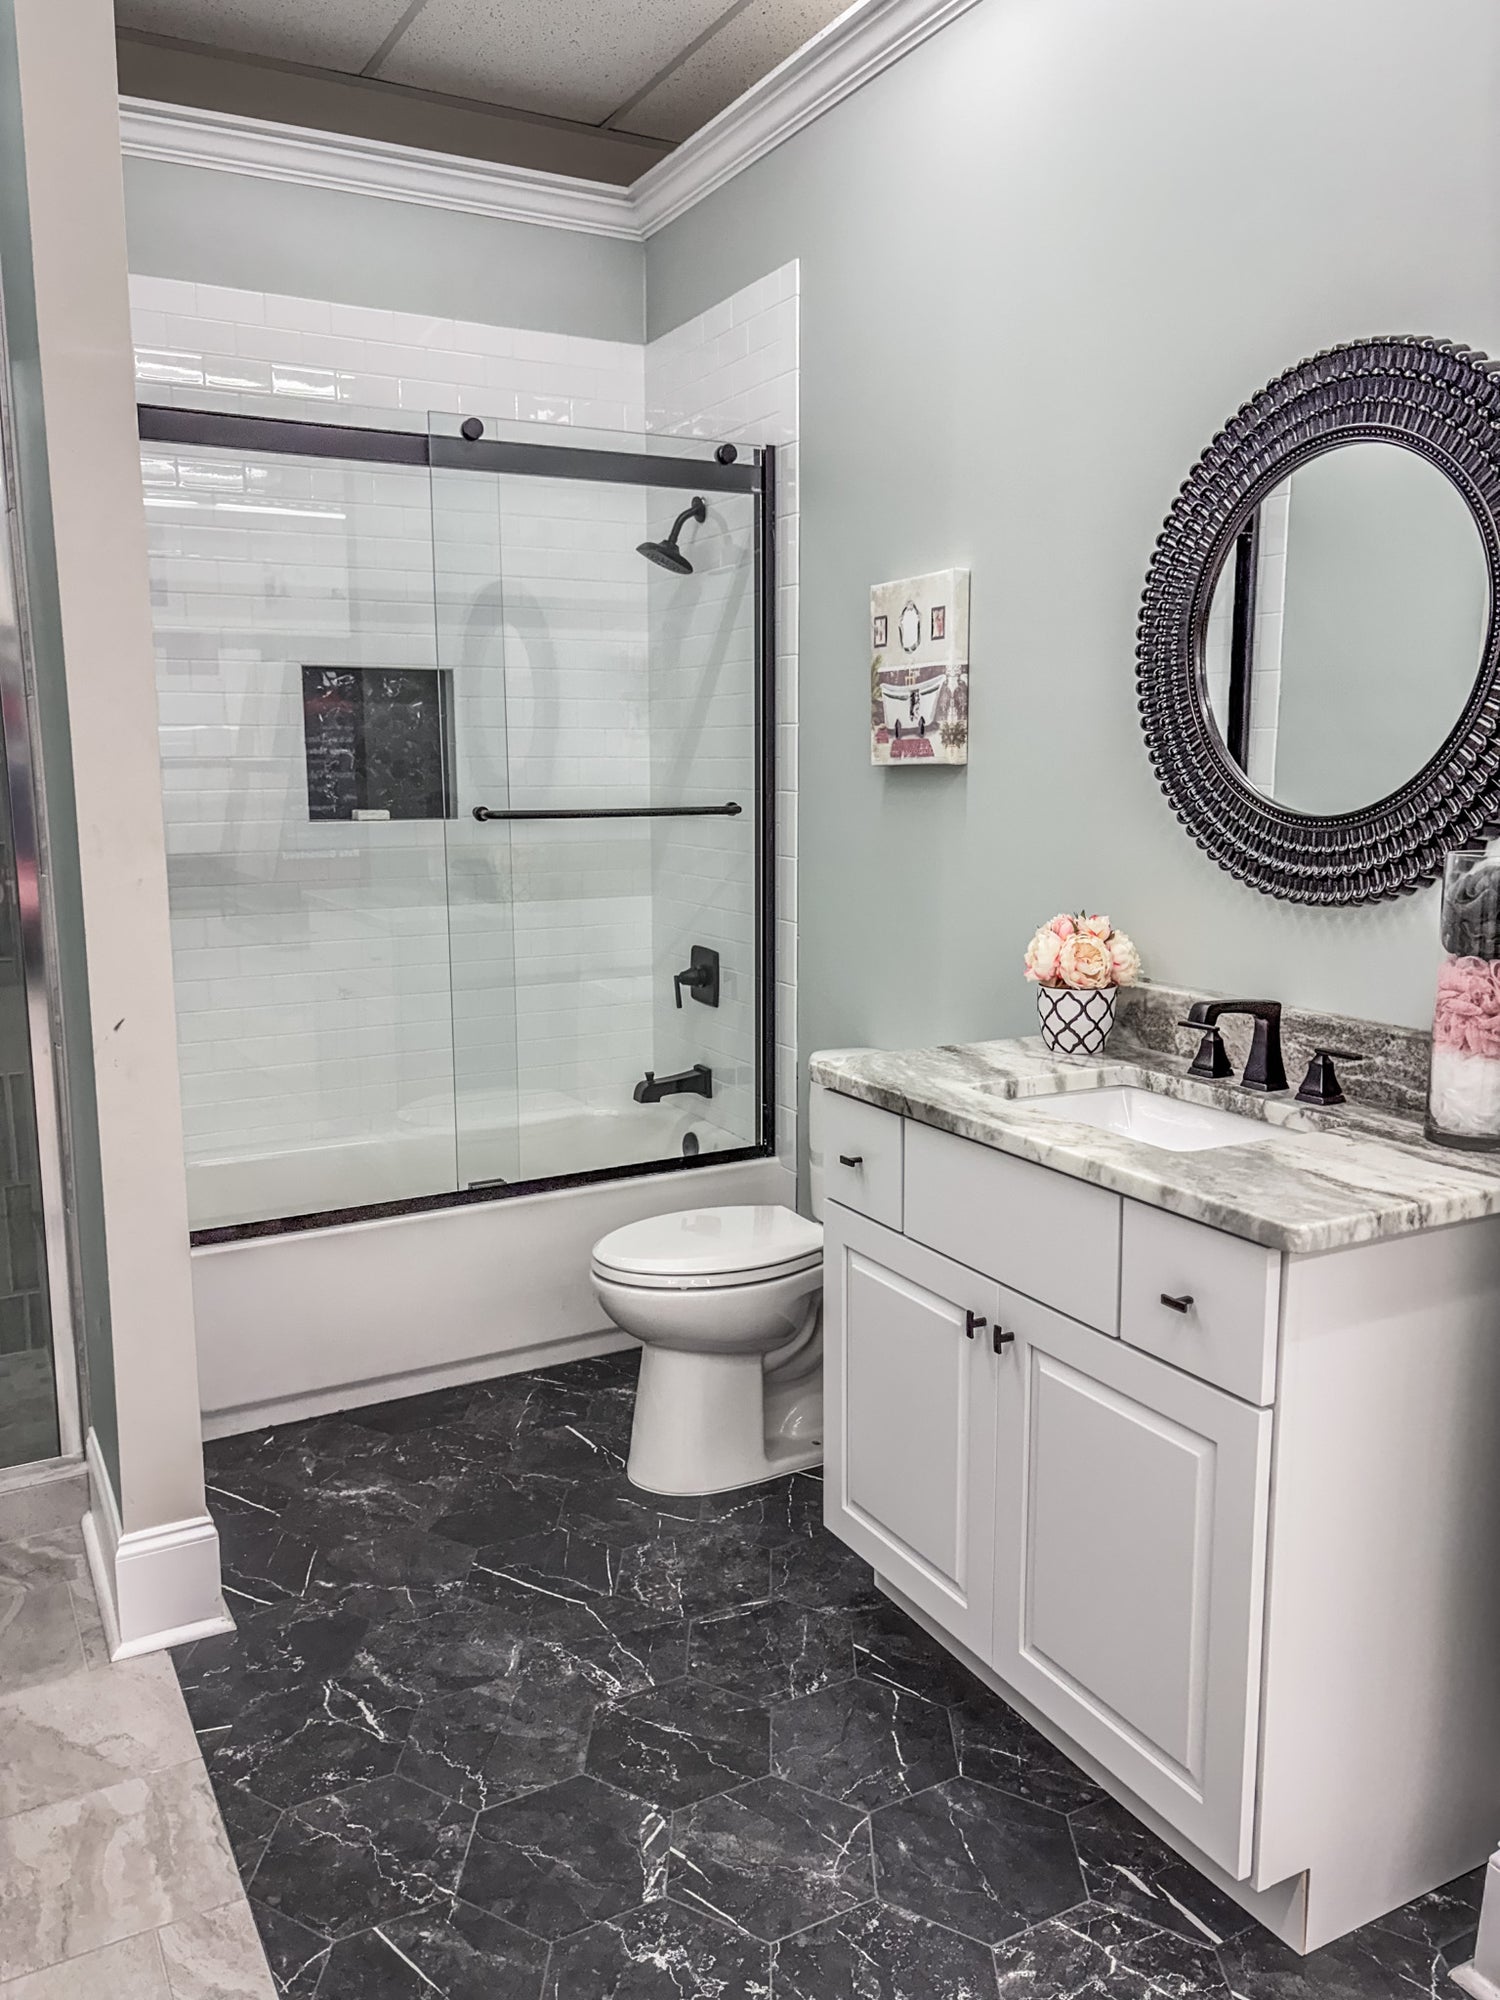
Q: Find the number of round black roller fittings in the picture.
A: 2